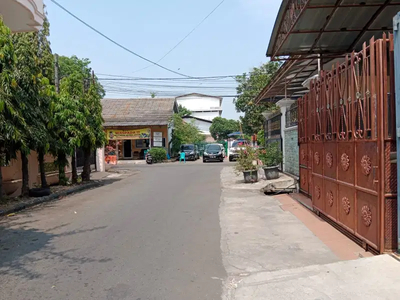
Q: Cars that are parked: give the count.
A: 3